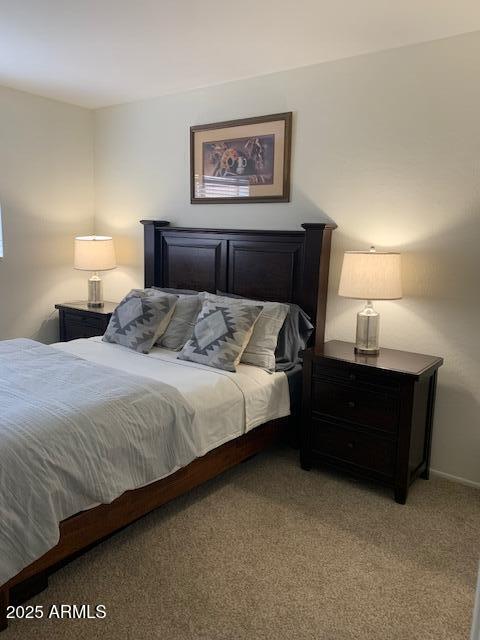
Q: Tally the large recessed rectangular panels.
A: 2